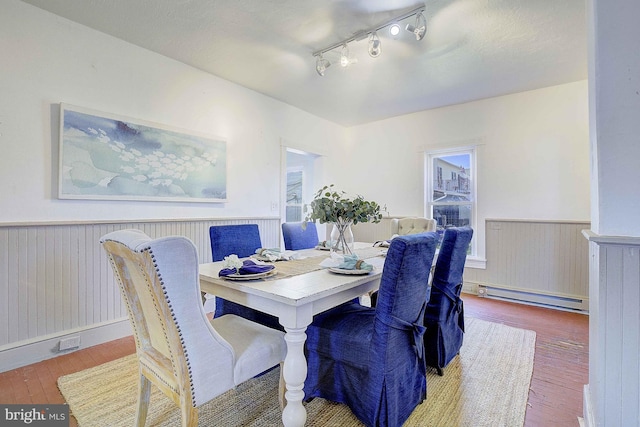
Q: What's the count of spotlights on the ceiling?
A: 5